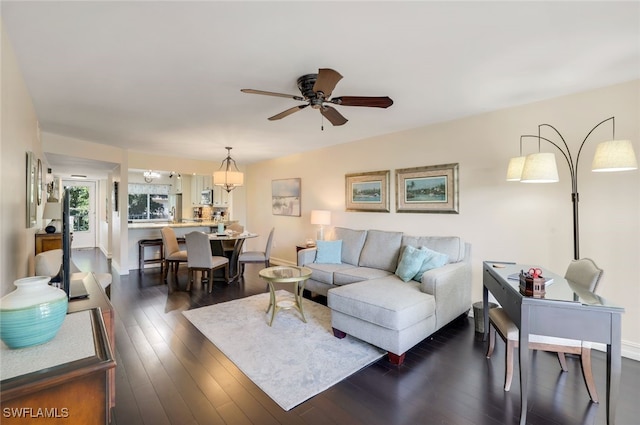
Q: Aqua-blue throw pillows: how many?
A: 3